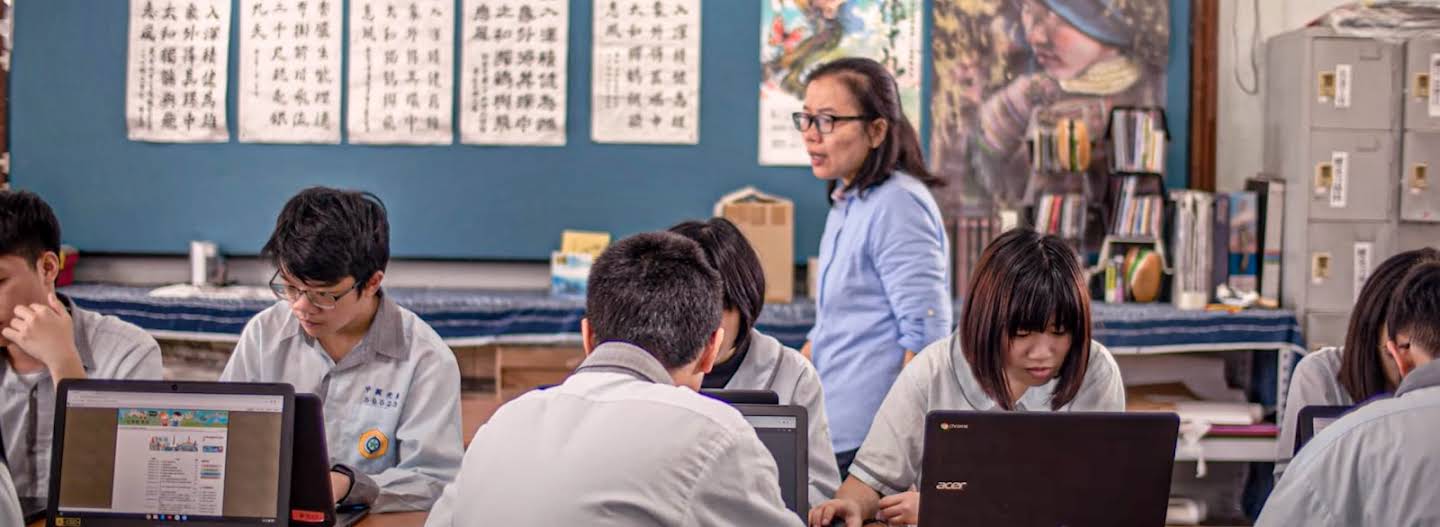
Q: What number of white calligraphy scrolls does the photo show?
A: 5